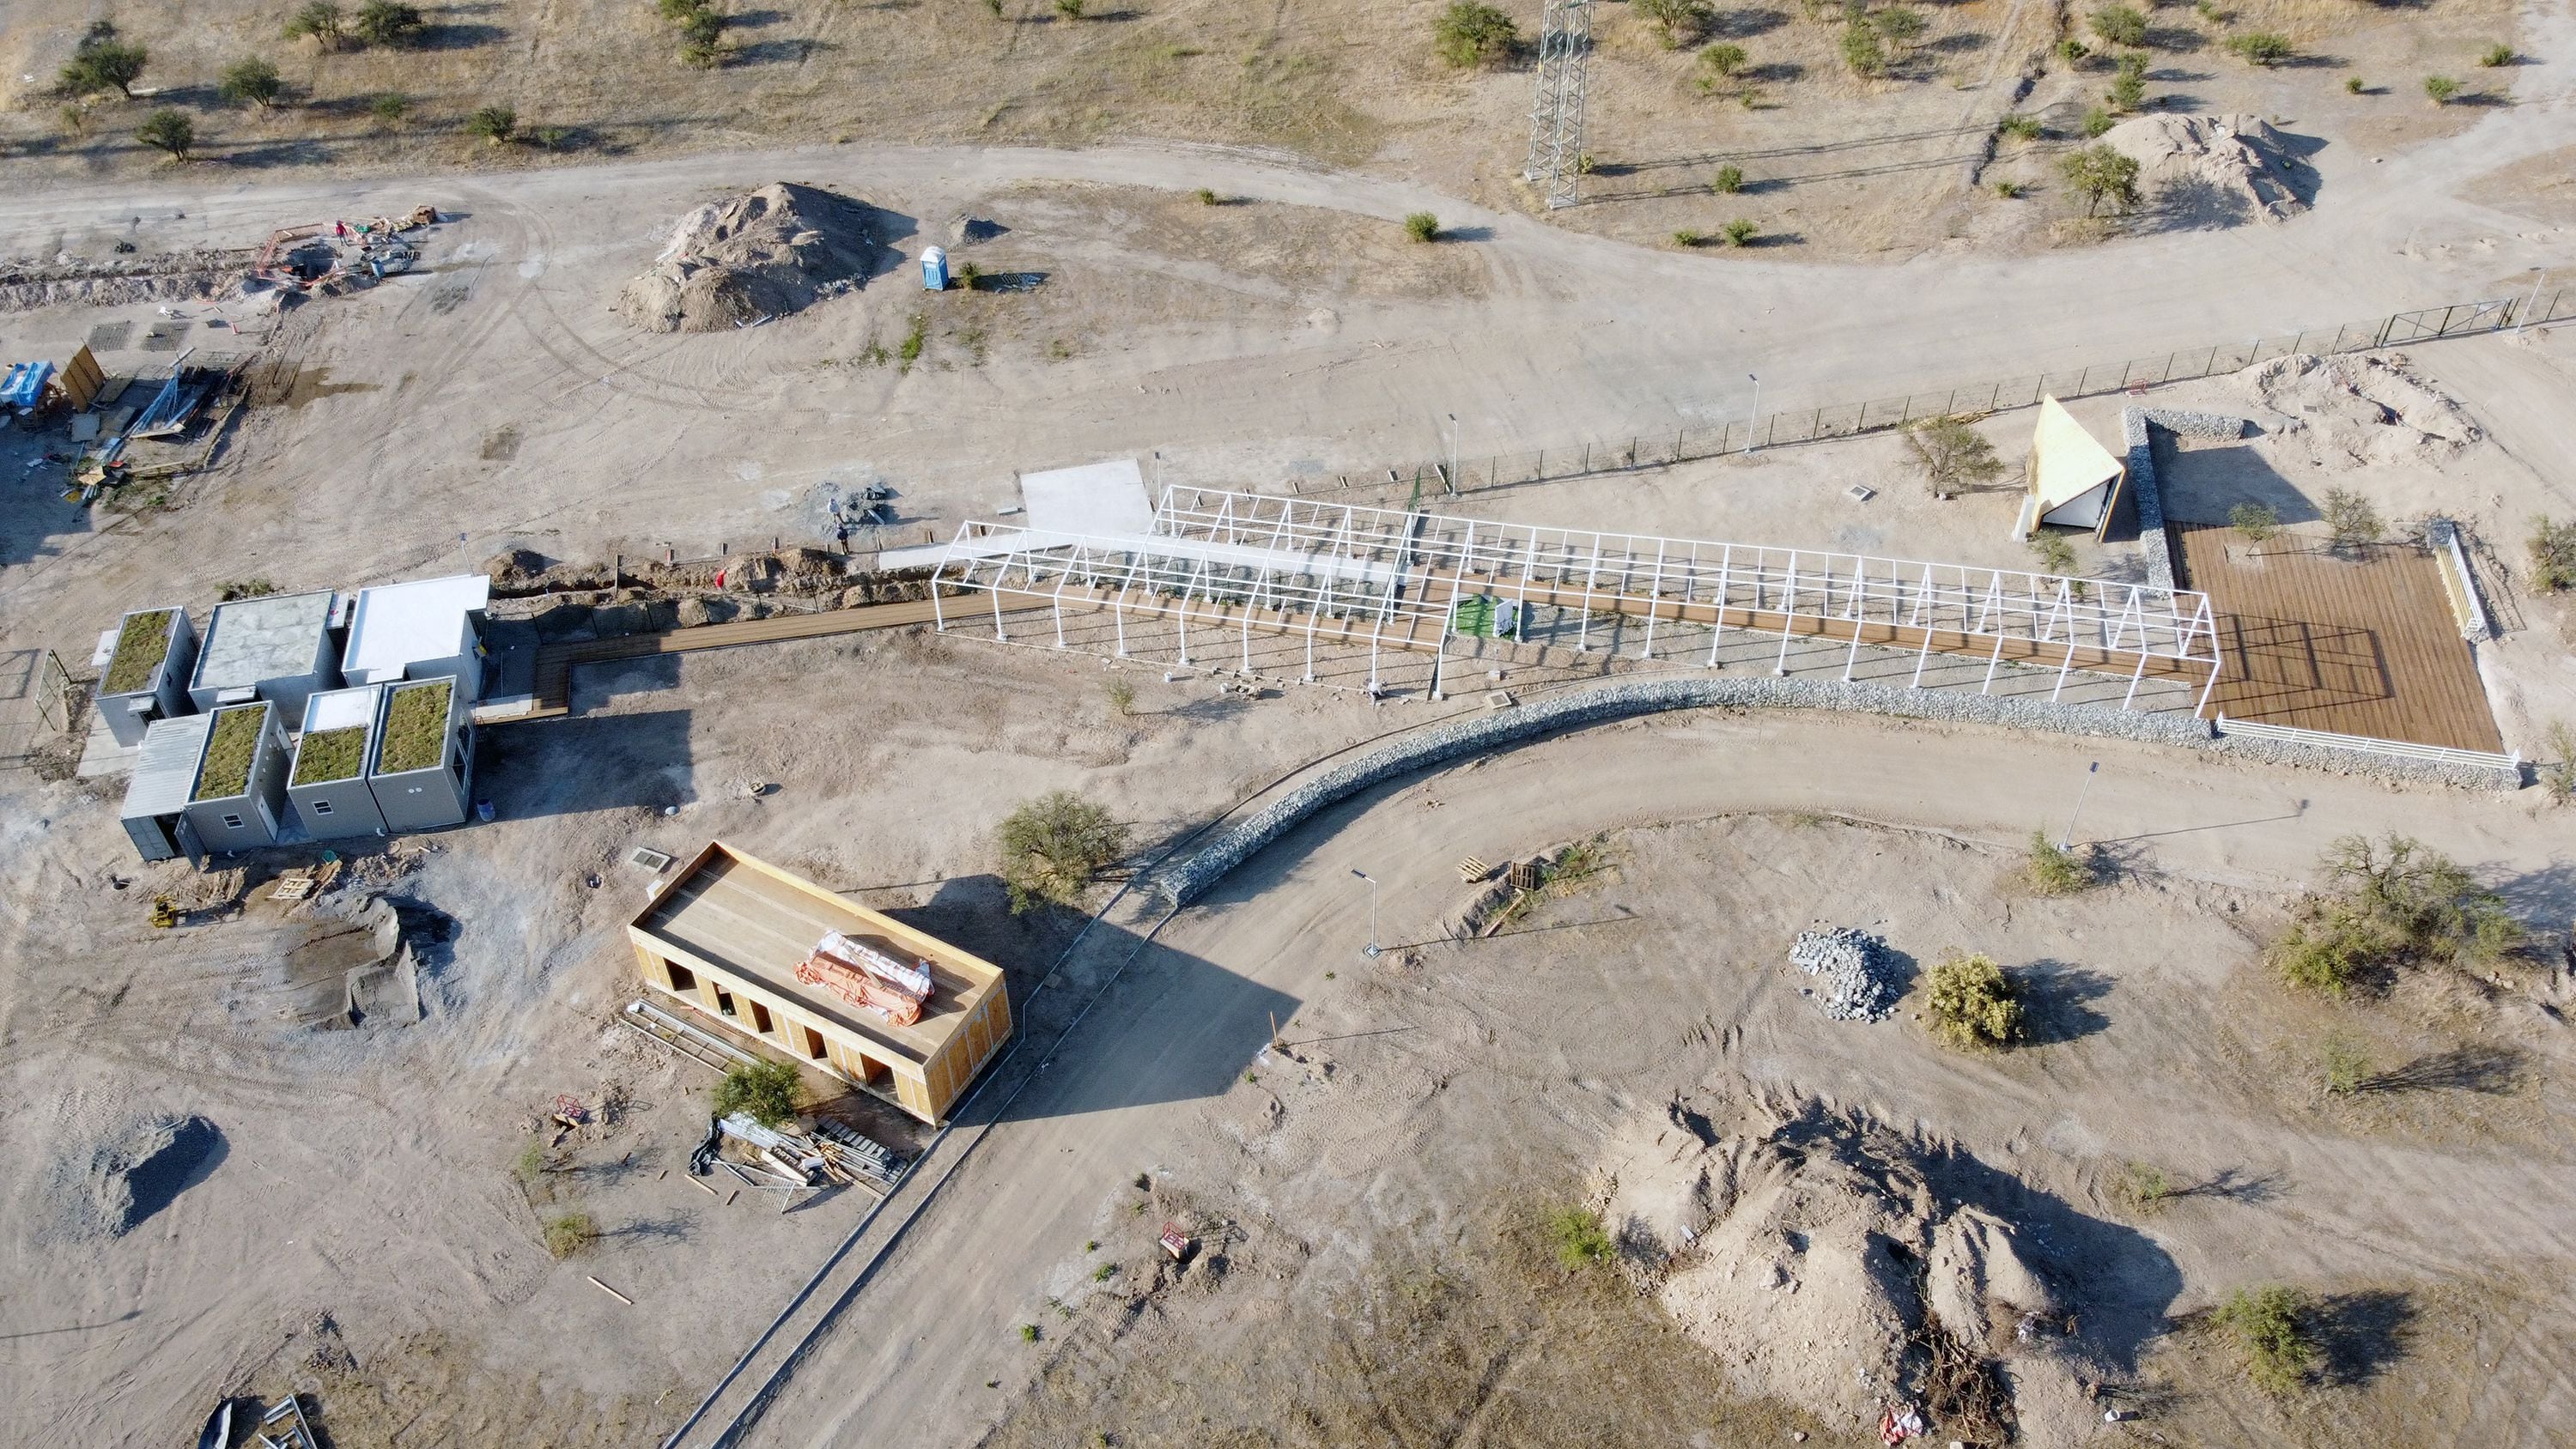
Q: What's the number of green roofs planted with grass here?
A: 4